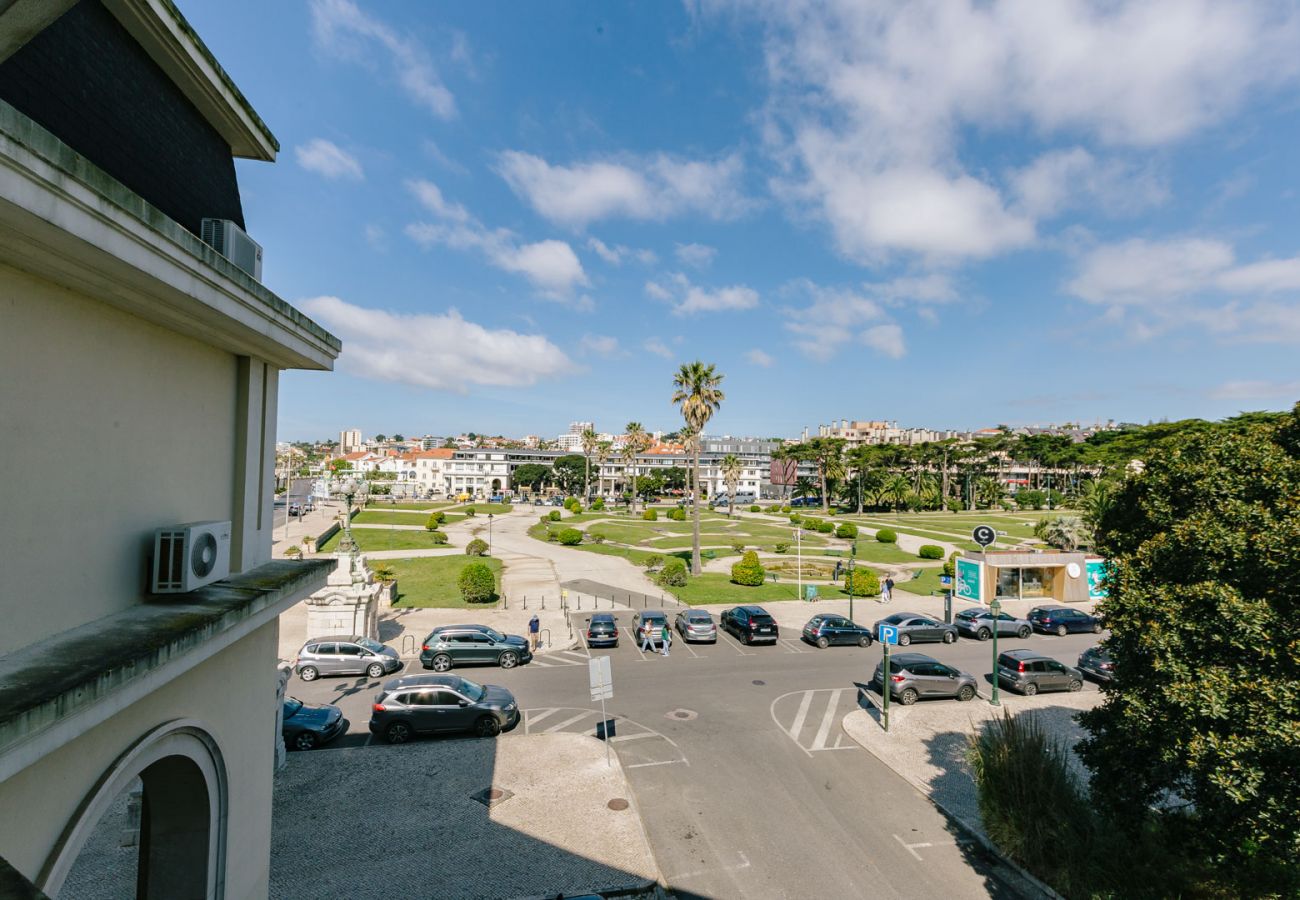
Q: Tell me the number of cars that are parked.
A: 15